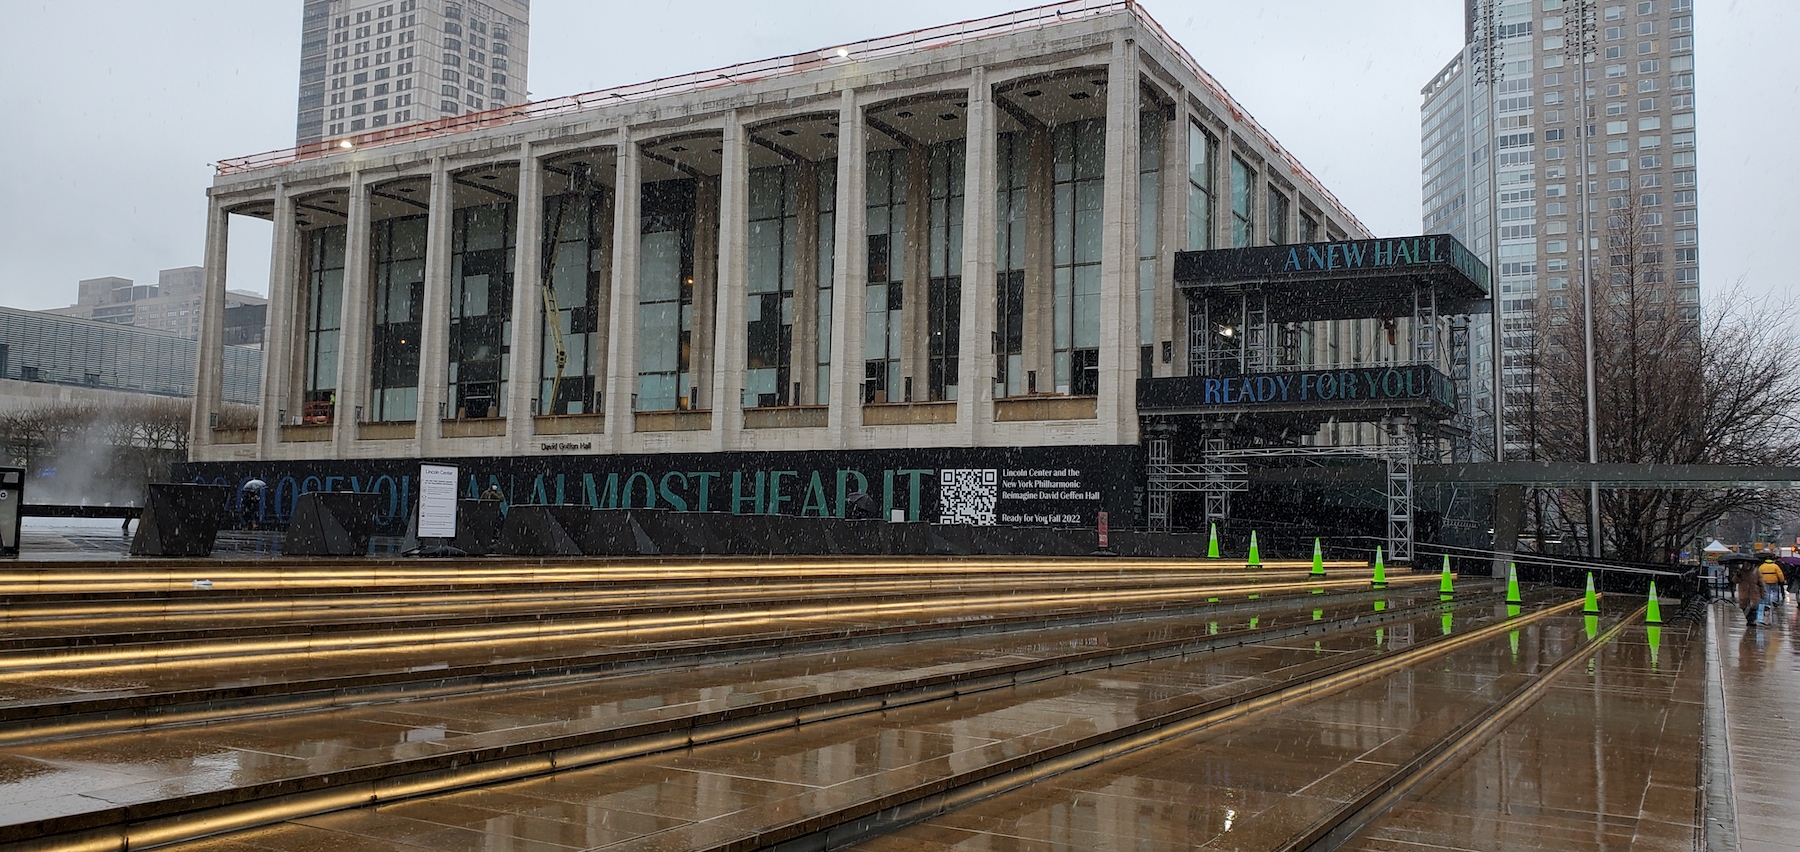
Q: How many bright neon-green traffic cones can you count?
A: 8